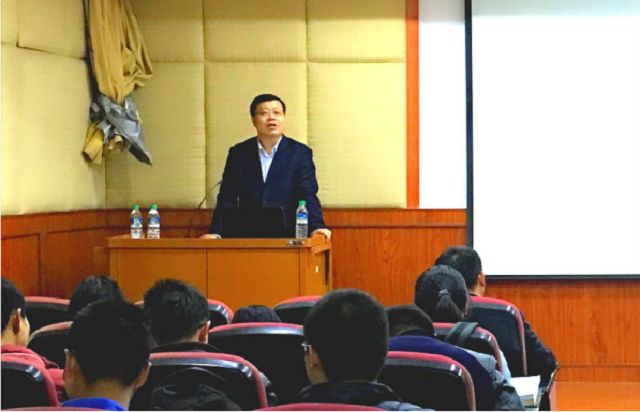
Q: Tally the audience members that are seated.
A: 9